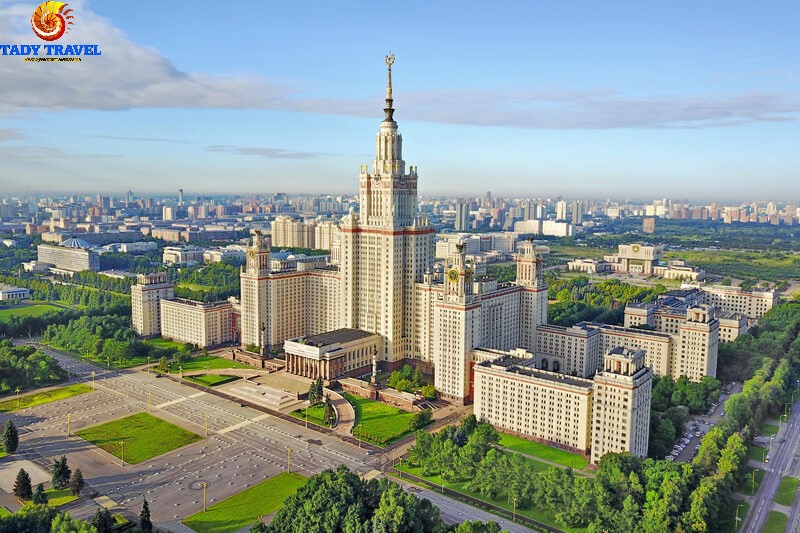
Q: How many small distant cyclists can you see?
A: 0